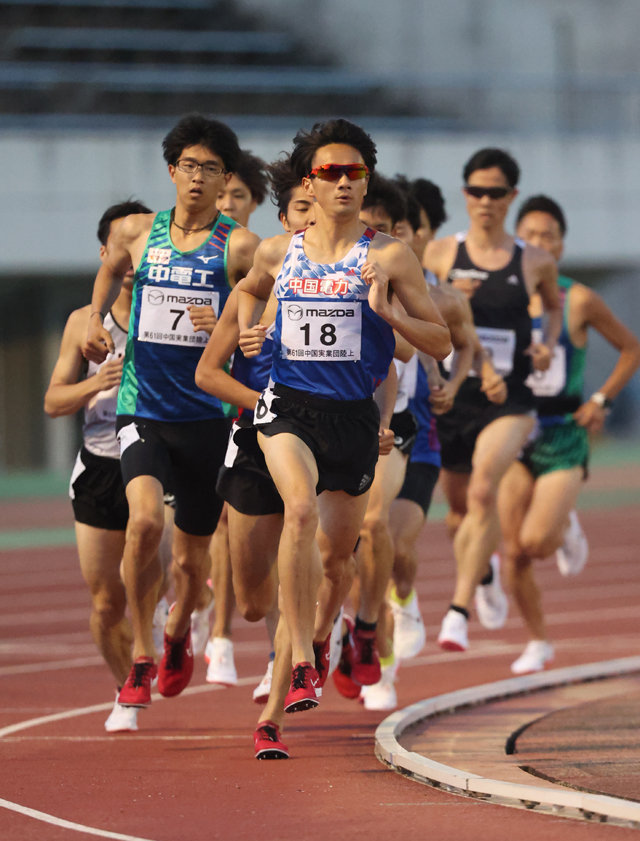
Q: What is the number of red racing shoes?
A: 7